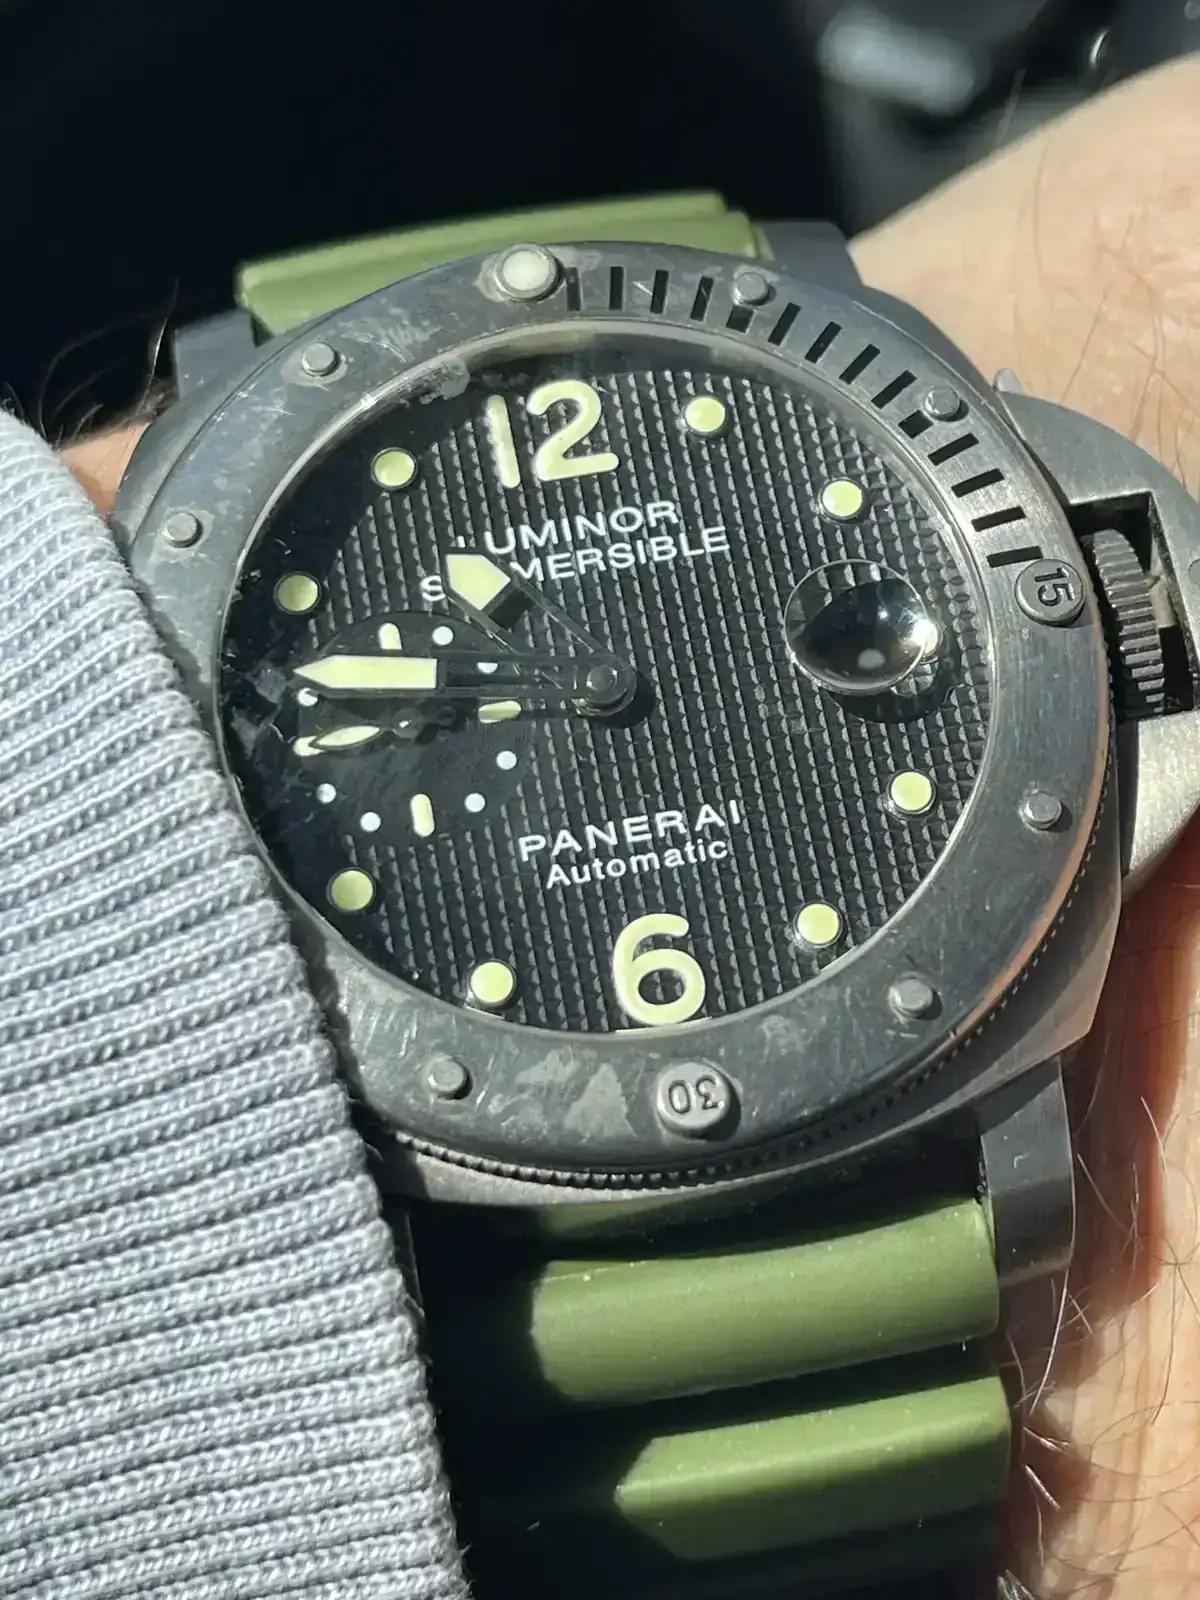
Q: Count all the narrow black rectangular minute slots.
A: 12